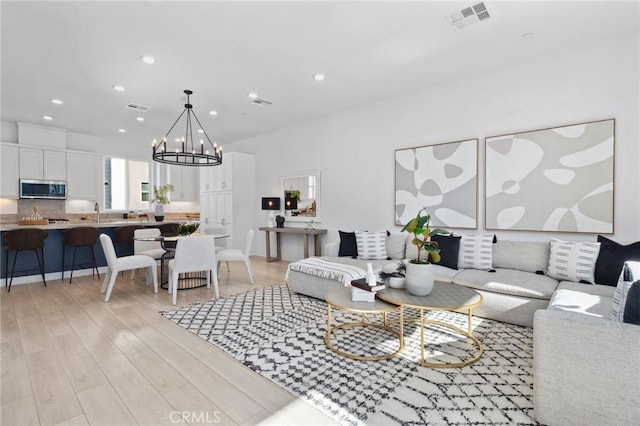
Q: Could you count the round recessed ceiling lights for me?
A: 11